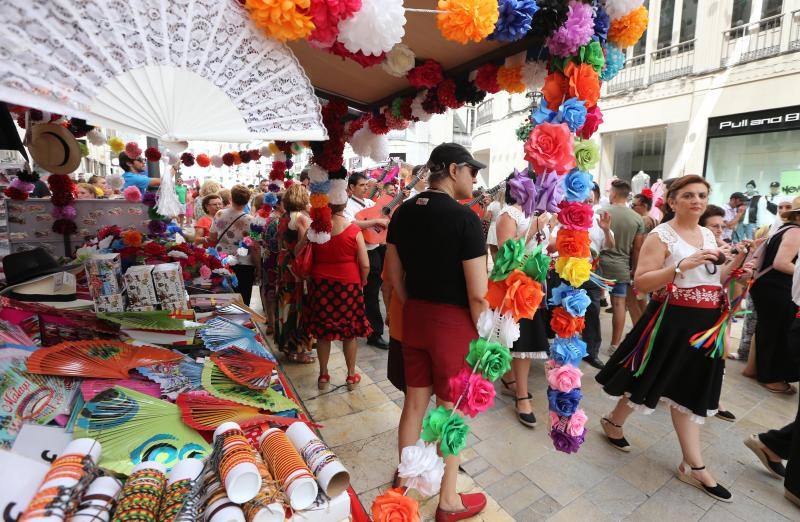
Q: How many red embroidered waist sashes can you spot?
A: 1